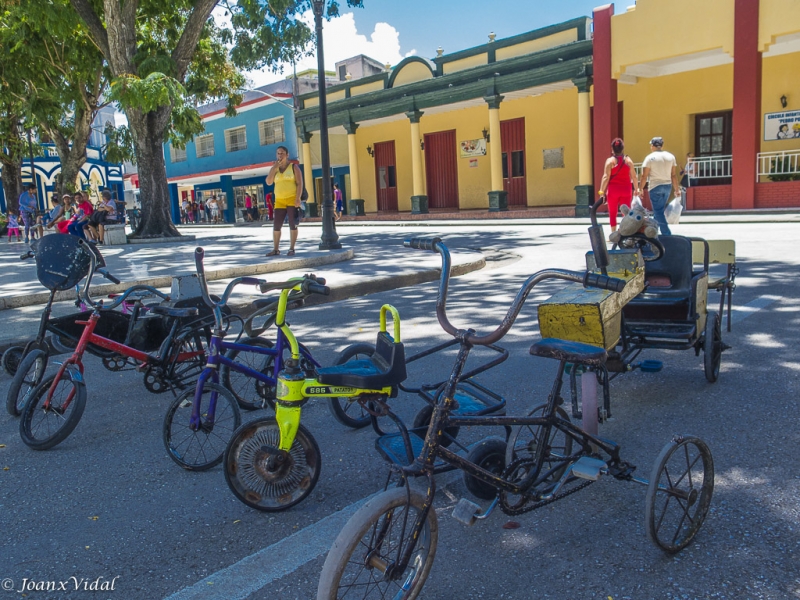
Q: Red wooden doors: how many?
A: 3